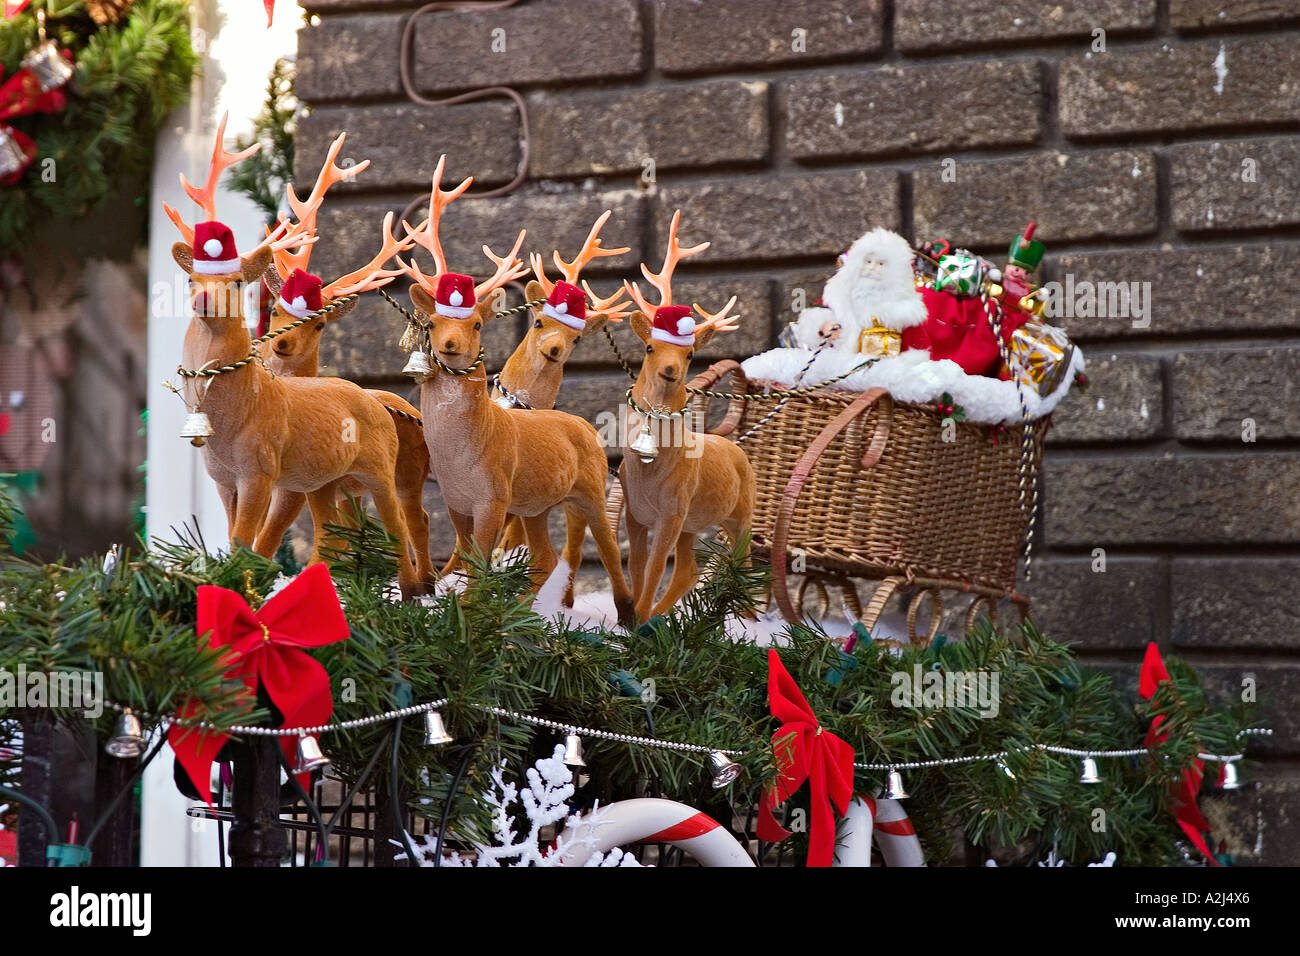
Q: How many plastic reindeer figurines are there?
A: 5